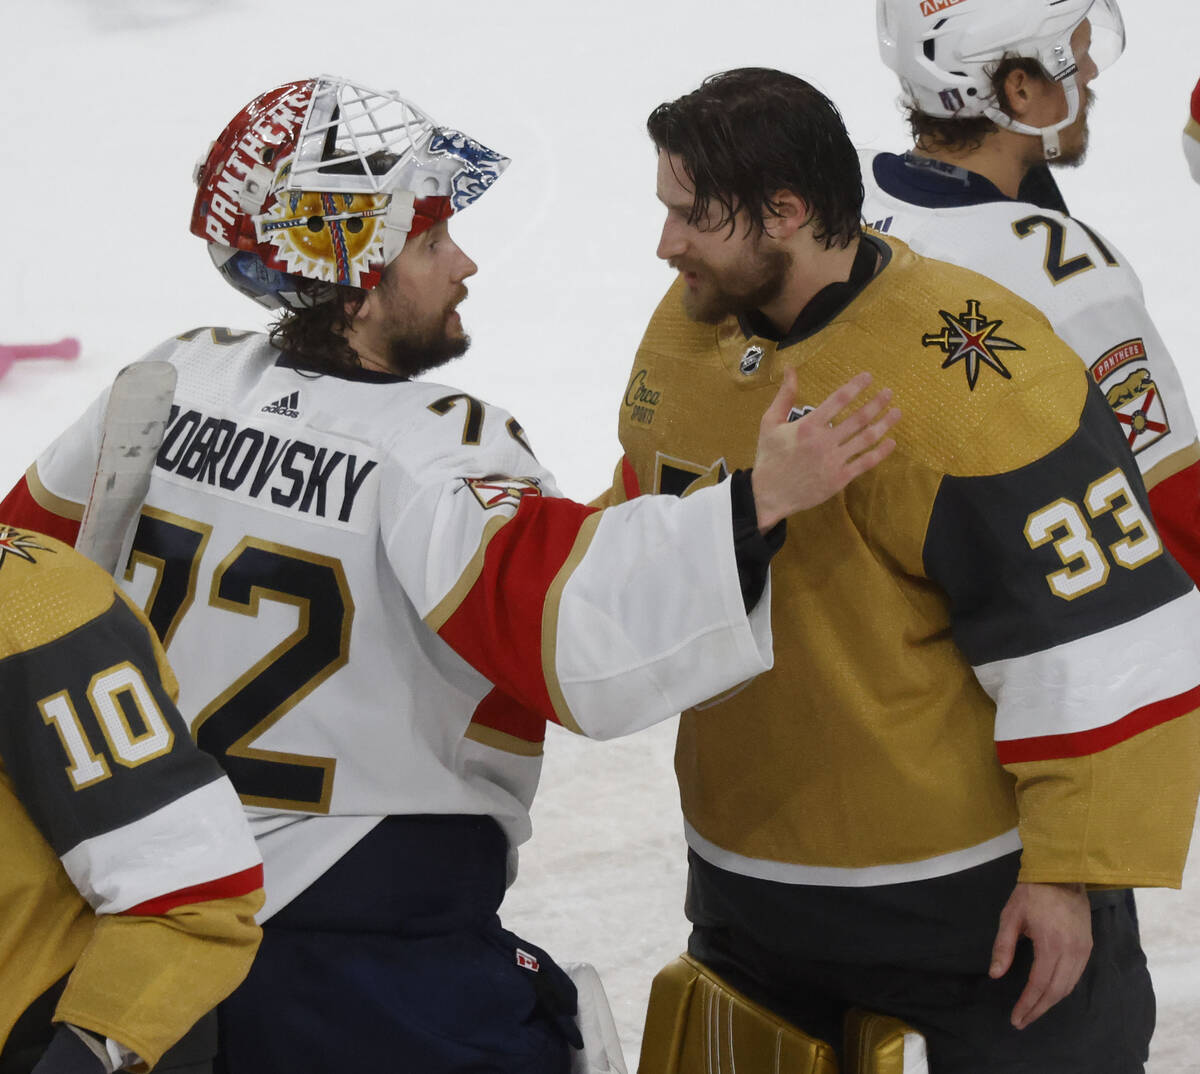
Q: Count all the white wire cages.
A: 1